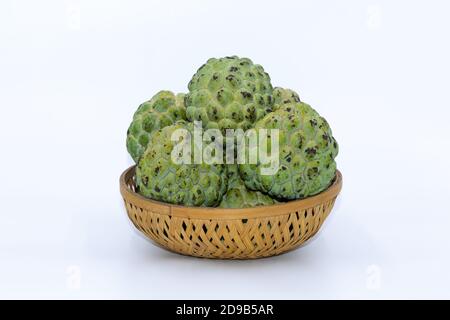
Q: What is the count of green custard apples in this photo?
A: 6